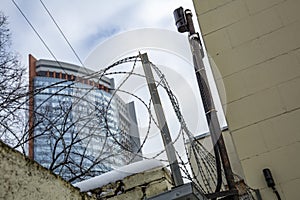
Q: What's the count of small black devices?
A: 2